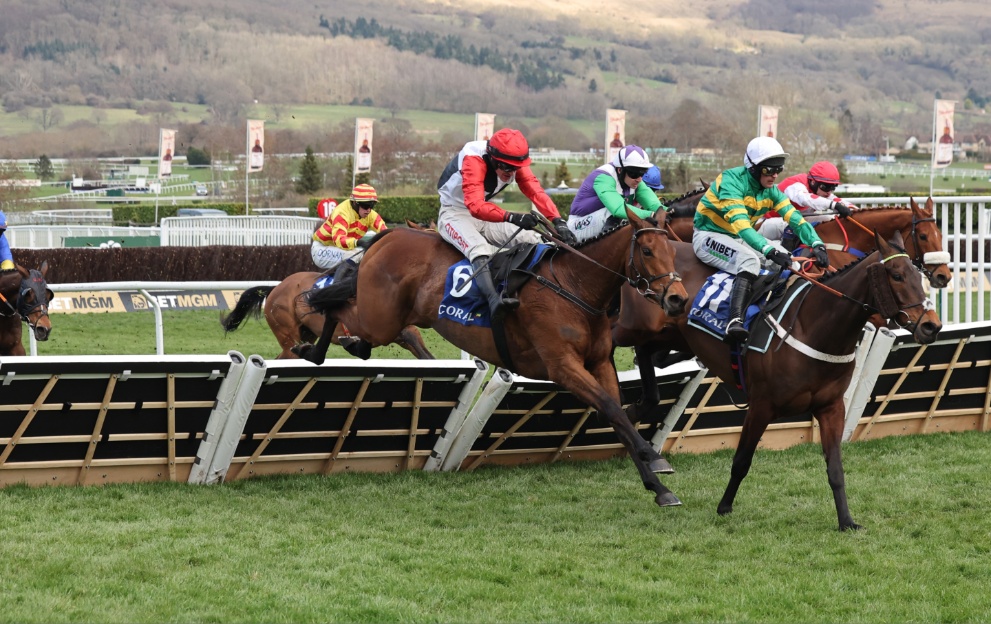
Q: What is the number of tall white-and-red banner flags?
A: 7